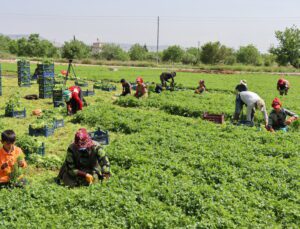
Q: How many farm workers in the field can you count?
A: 11